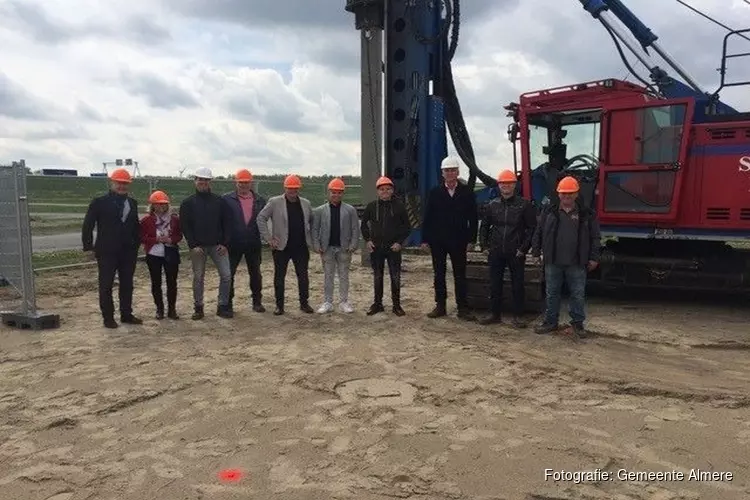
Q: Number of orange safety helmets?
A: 8